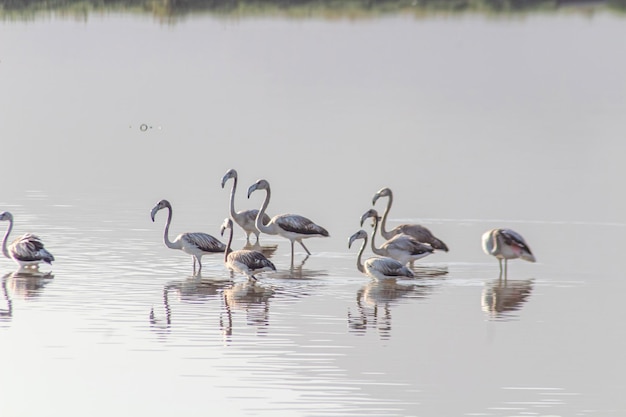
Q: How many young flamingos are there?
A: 9